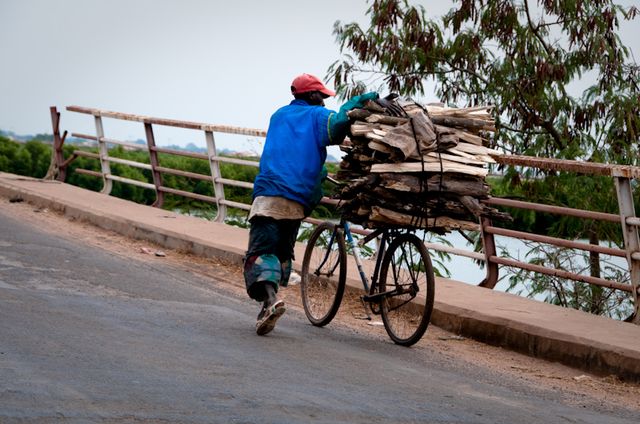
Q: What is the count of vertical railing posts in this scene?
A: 6